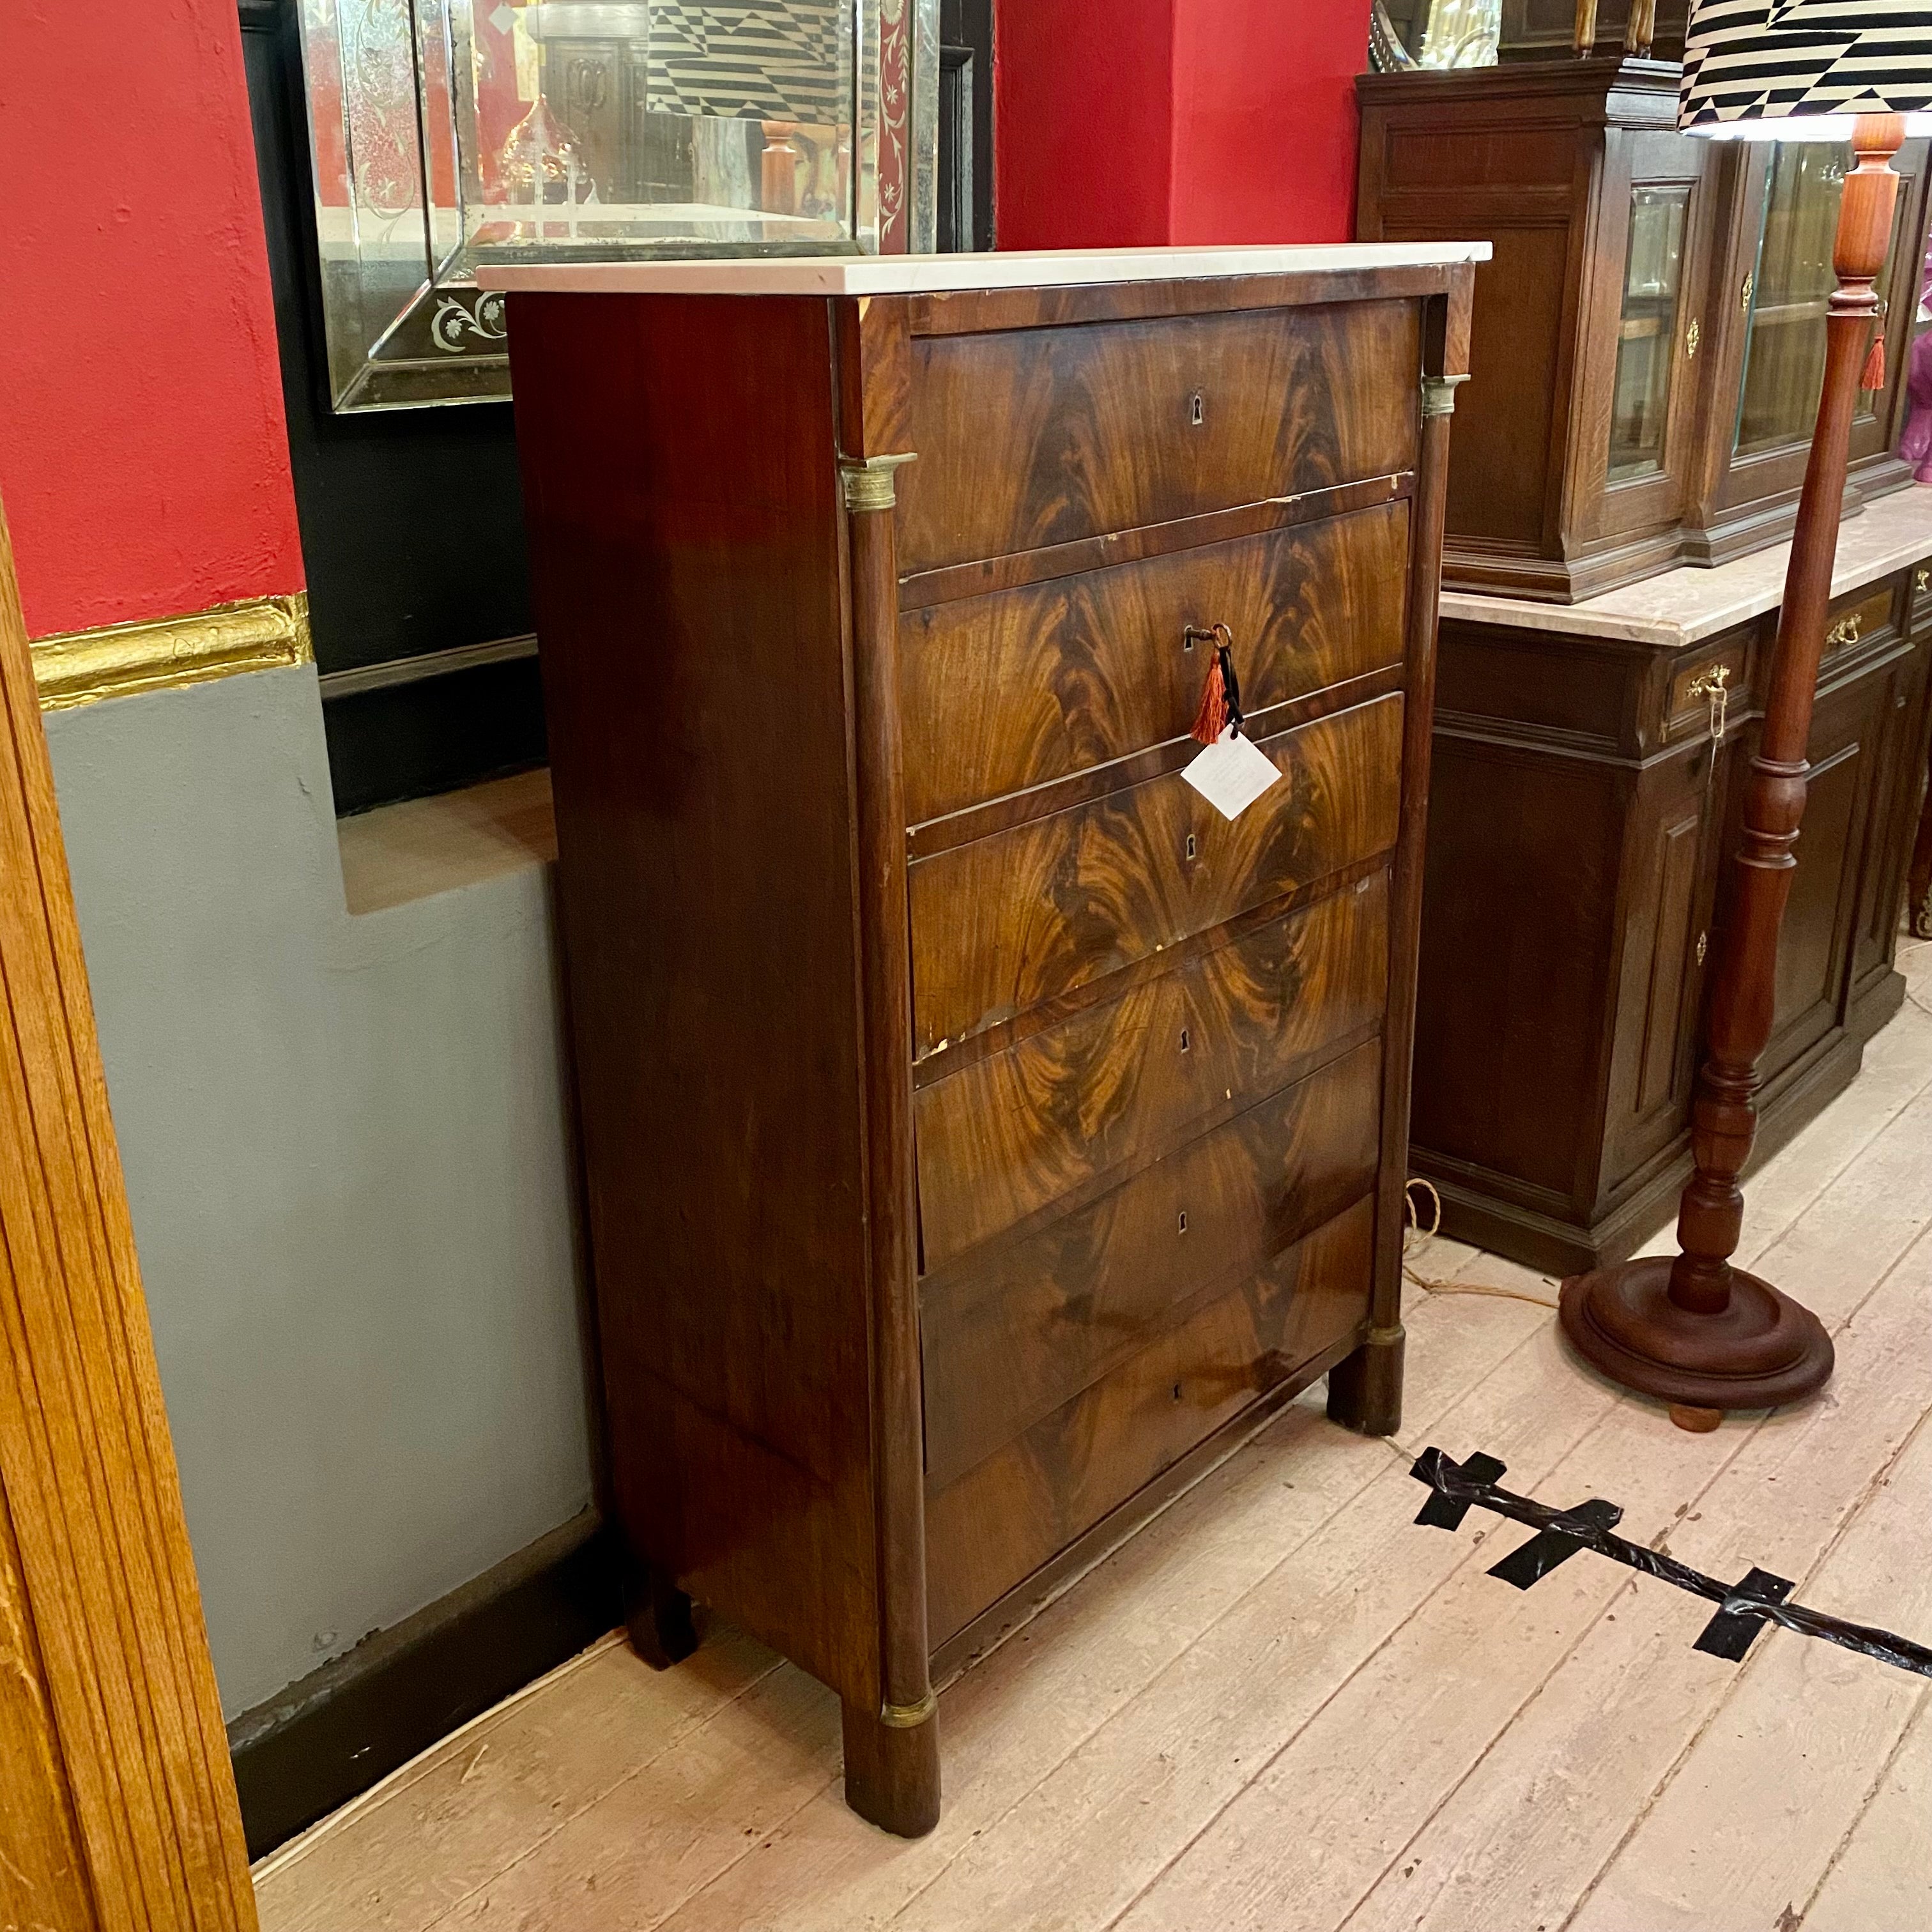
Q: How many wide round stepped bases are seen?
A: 1